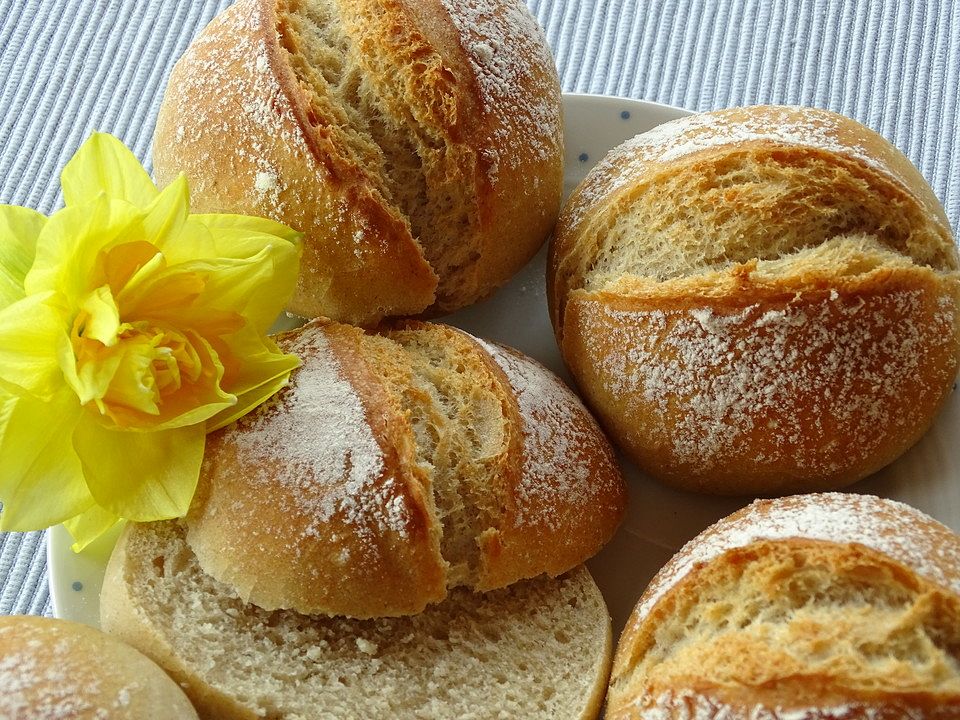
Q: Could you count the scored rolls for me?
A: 4